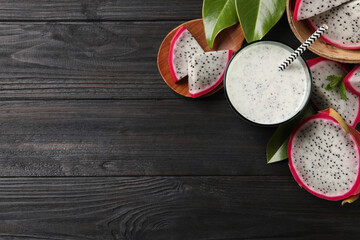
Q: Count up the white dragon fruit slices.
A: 7